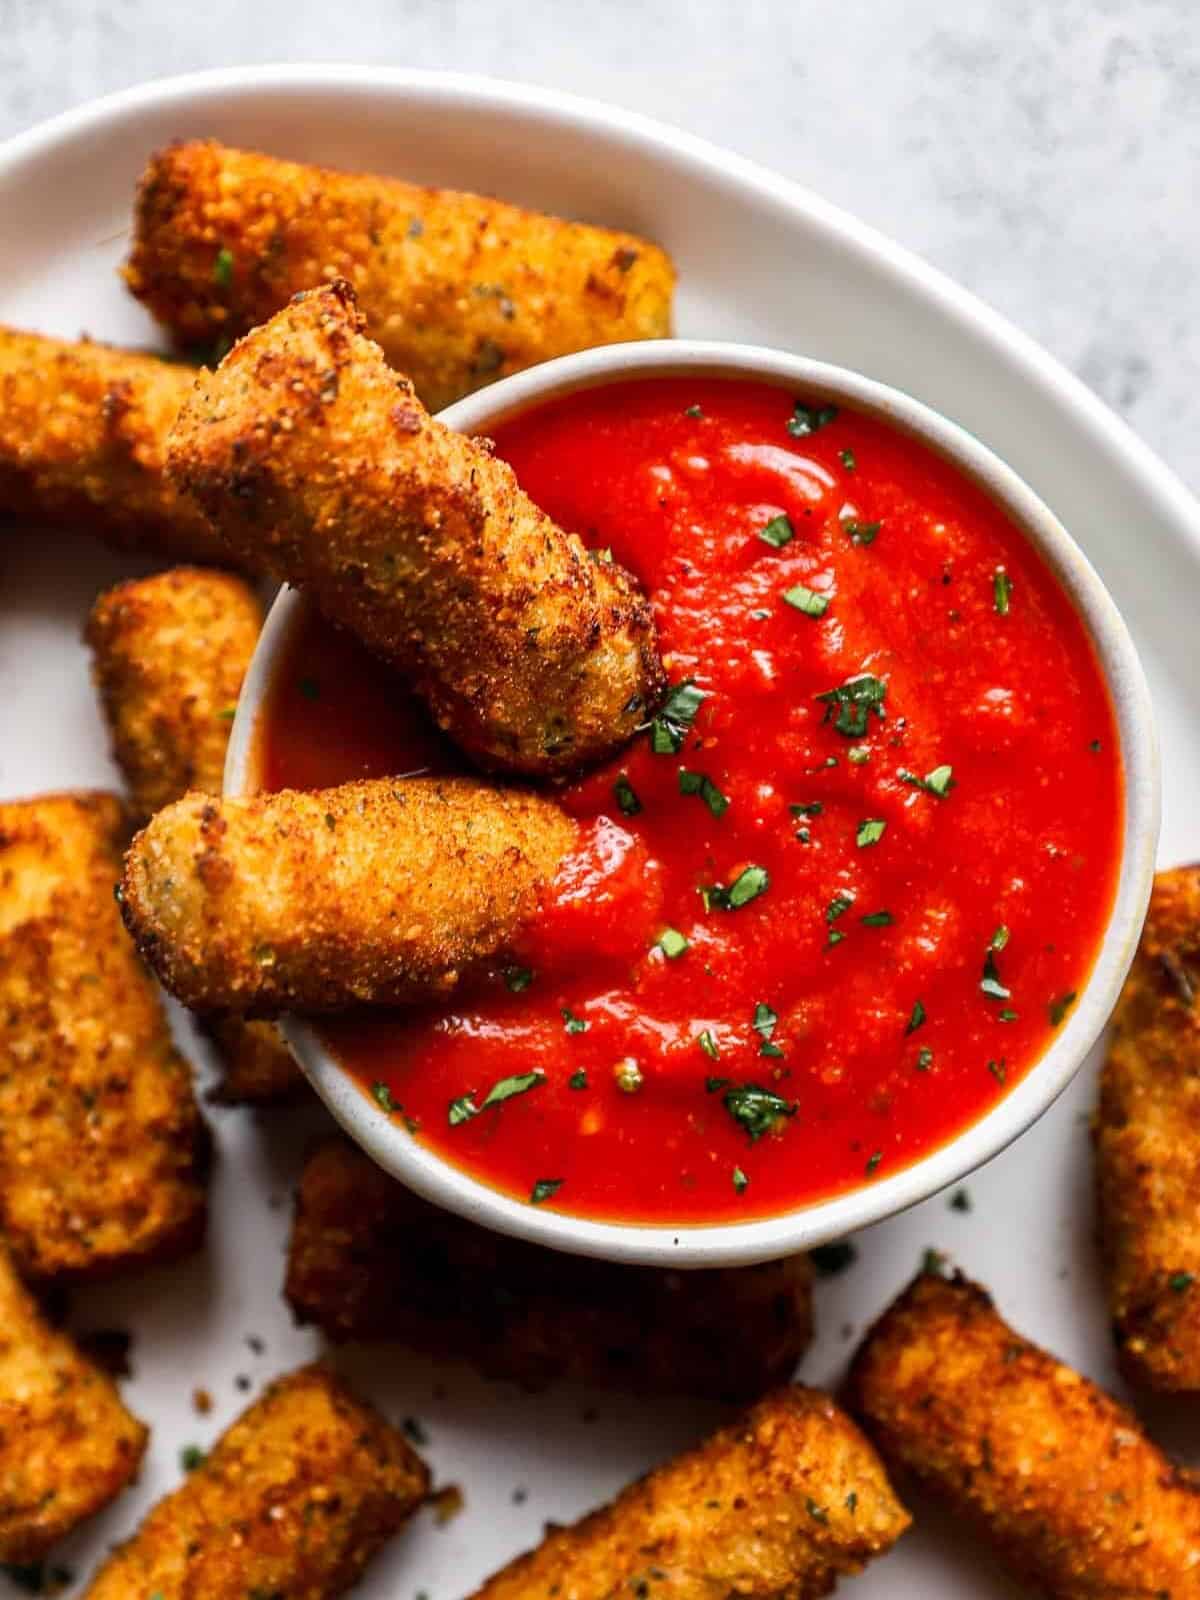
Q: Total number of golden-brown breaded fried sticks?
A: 12